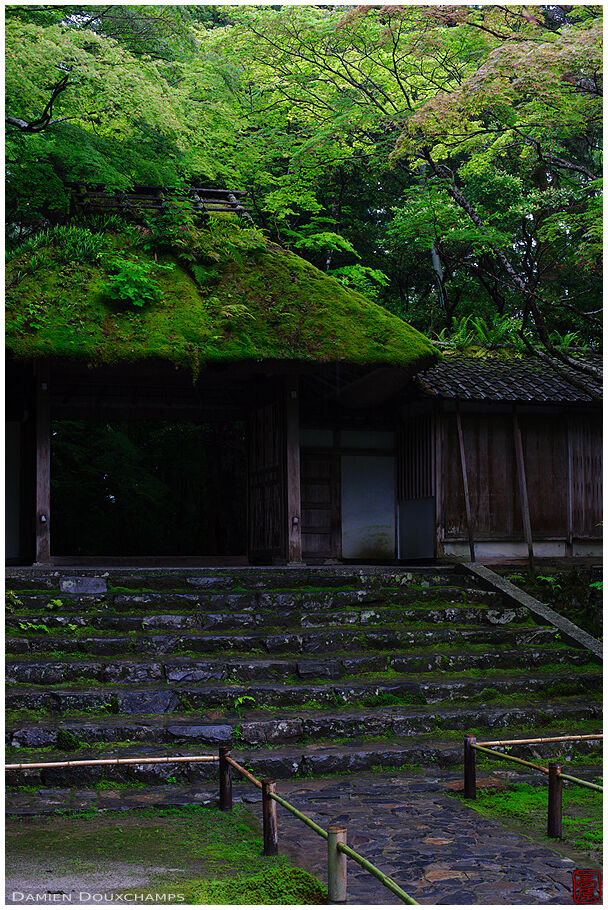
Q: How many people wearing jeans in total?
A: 0